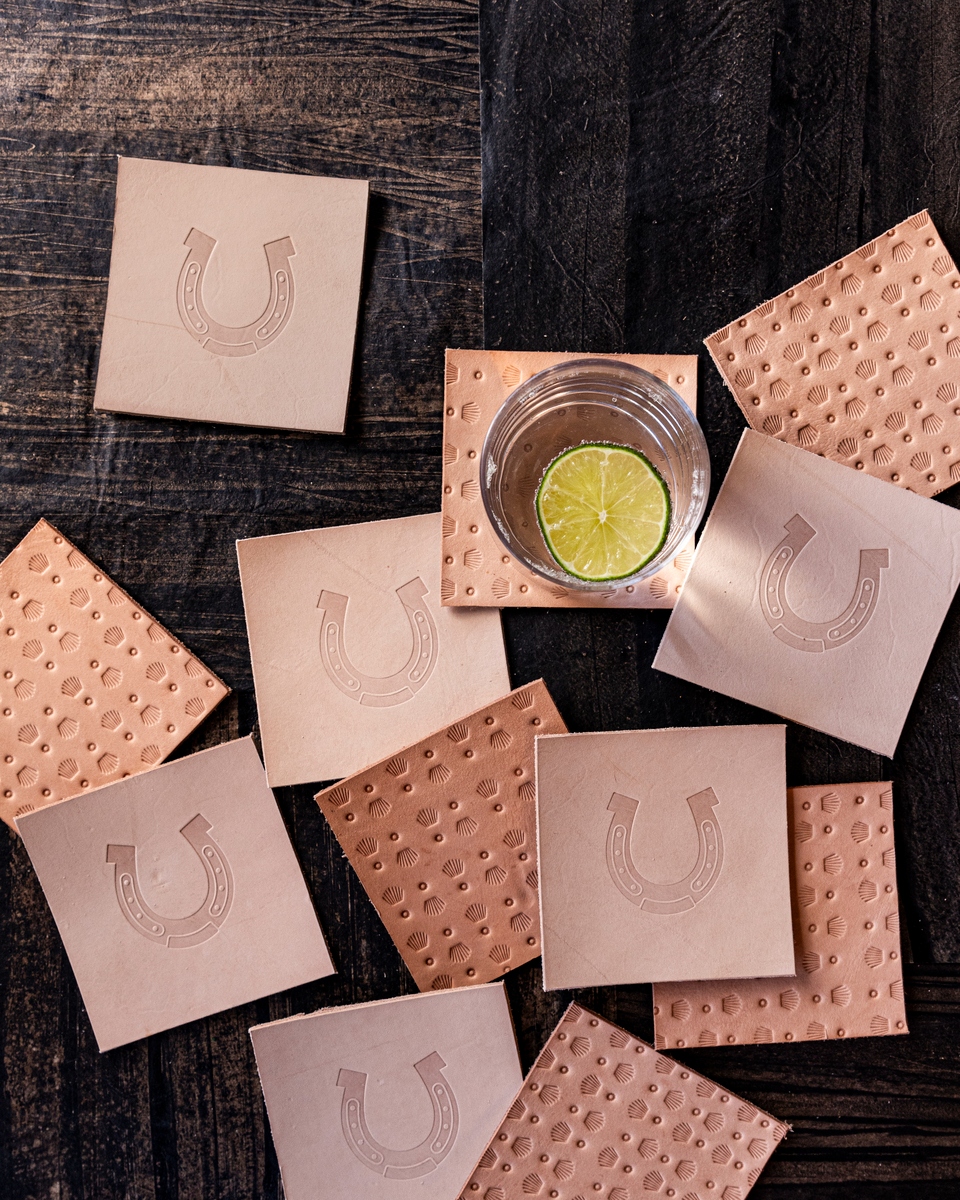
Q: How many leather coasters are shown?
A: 12